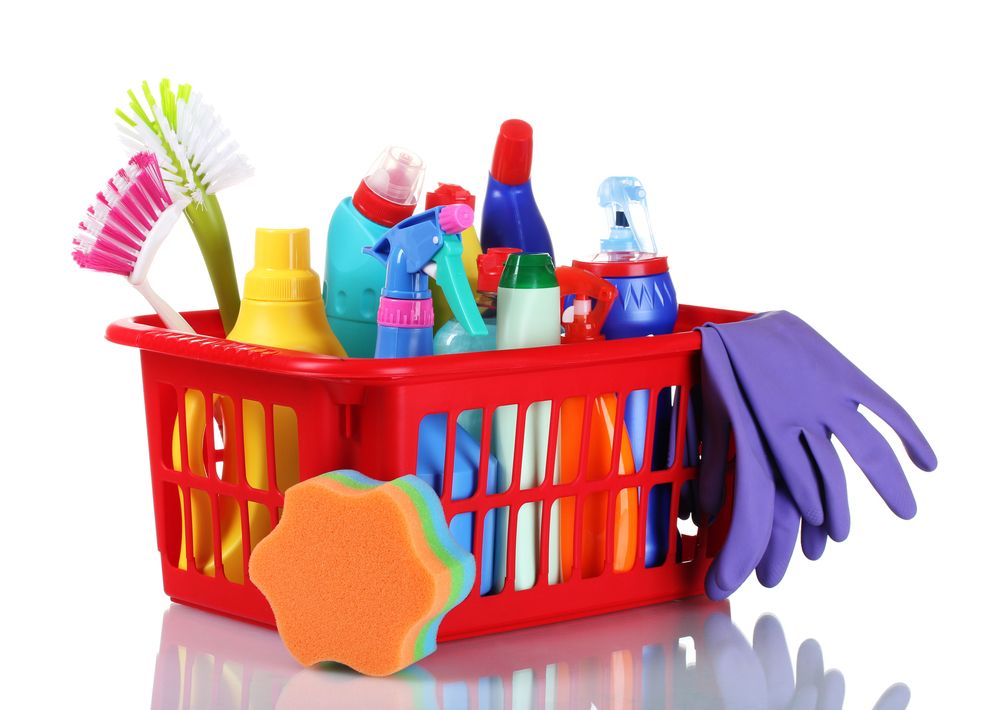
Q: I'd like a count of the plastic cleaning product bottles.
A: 9